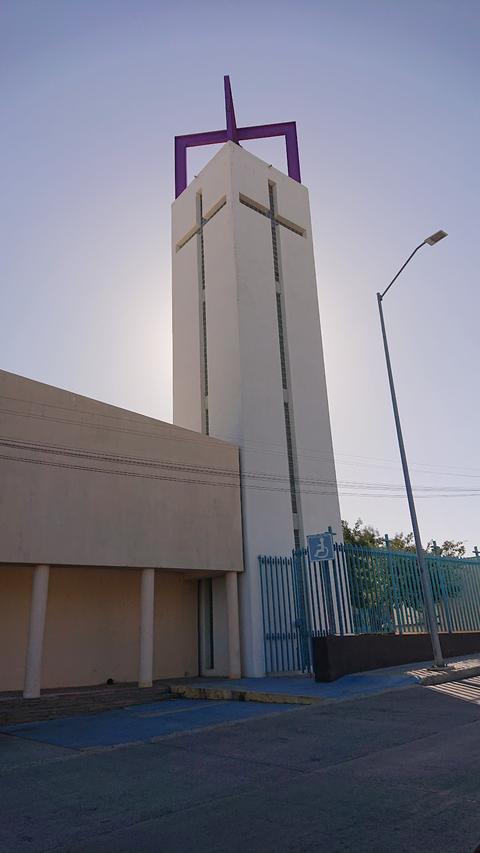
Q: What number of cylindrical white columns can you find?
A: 3